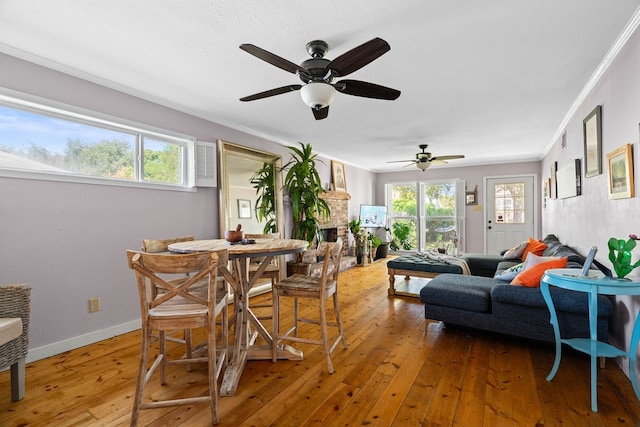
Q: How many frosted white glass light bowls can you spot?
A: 2